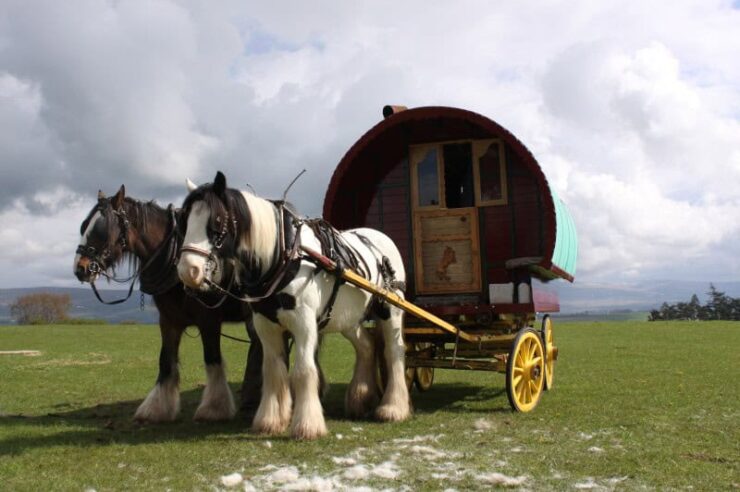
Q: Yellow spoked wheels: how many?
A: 4